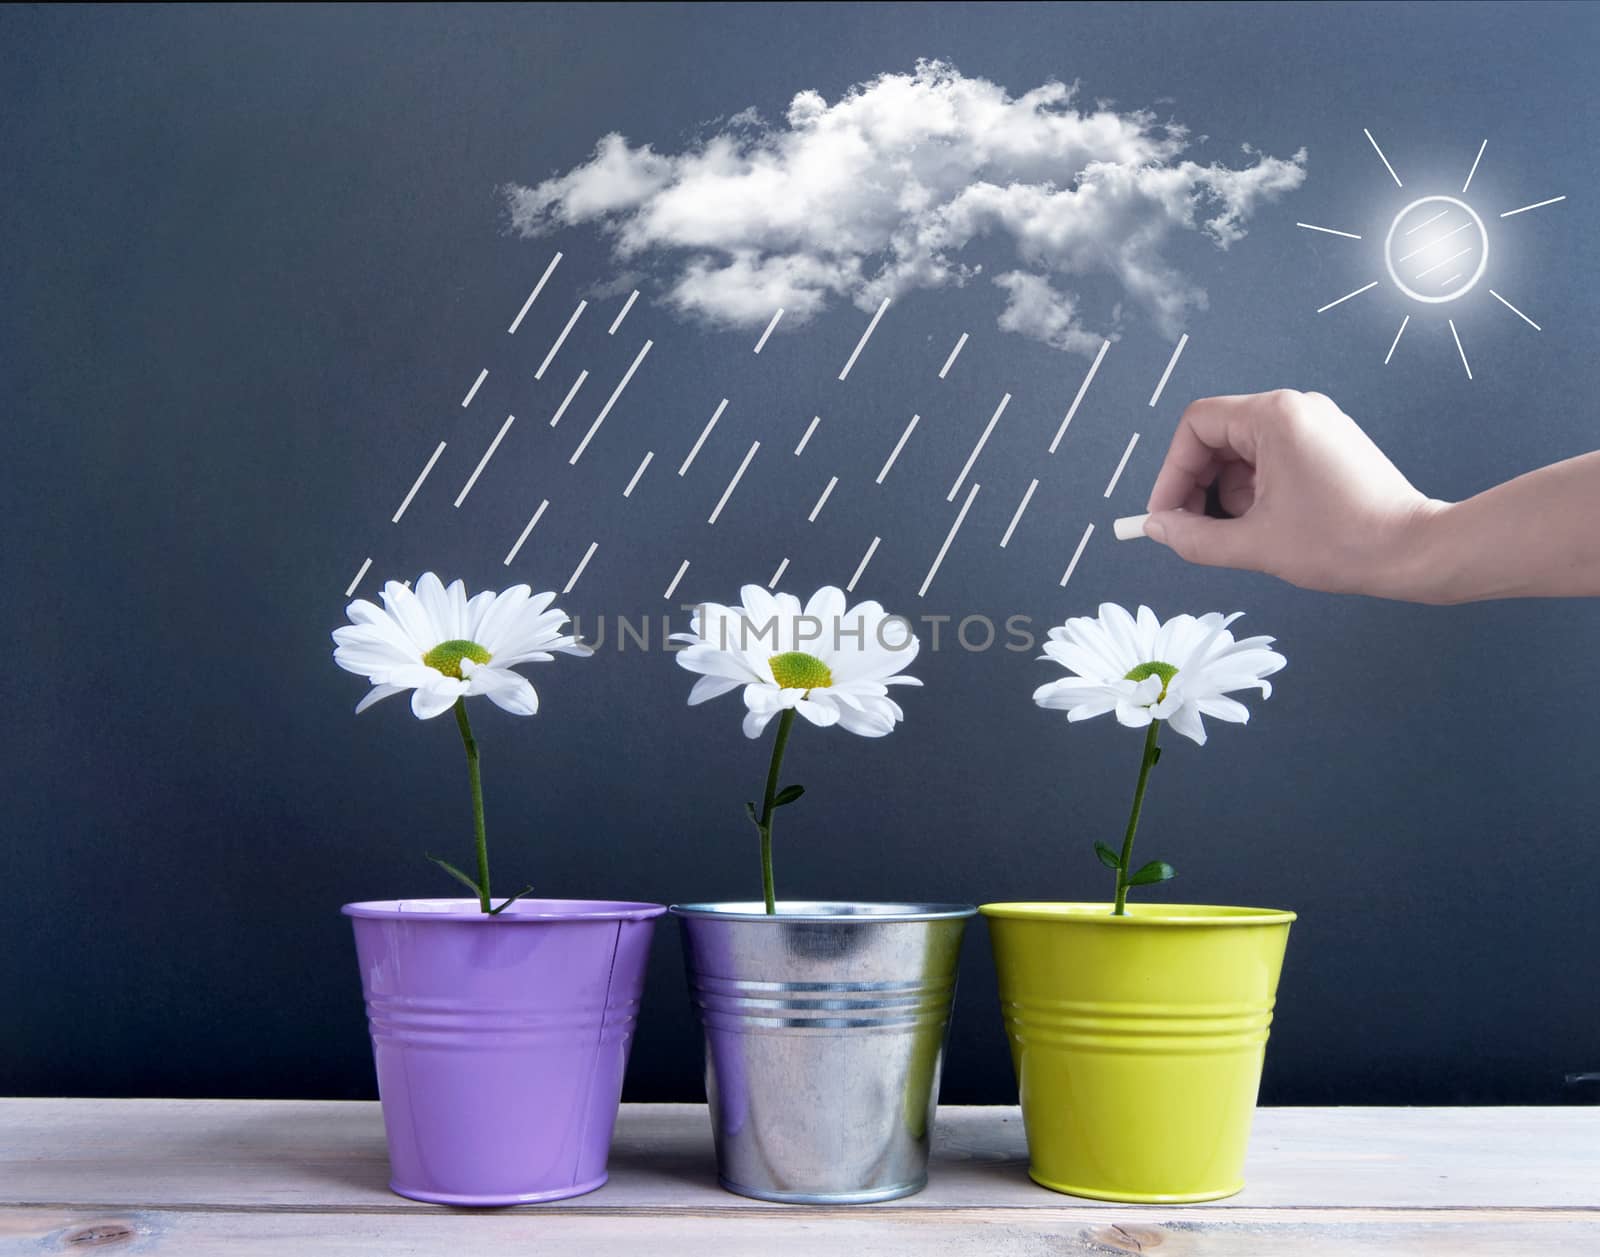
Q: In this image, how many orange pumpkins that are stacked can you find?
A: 0